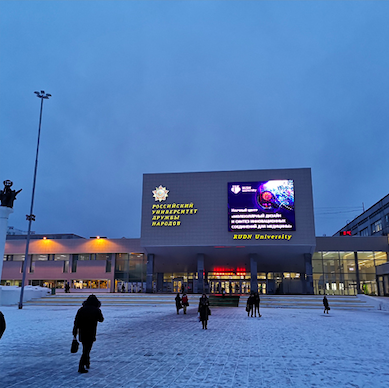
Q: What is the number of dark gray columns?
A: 4